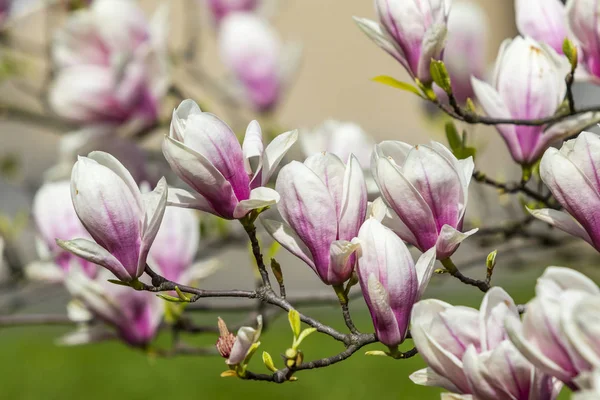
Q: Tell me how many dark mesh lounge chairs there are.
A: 0